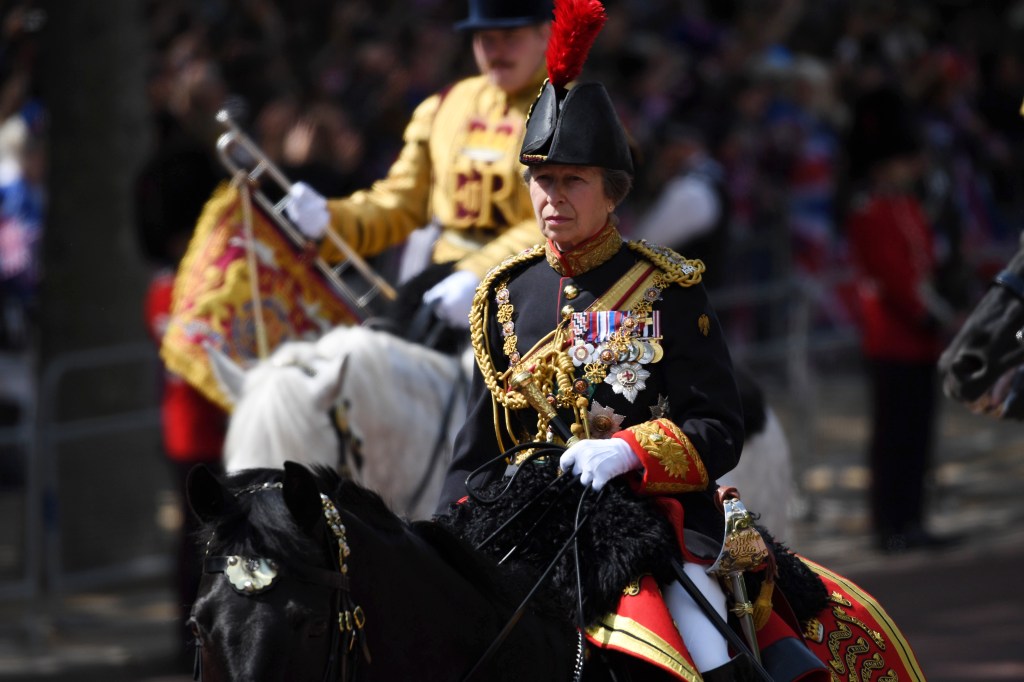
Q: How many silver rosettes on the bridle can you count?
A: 1